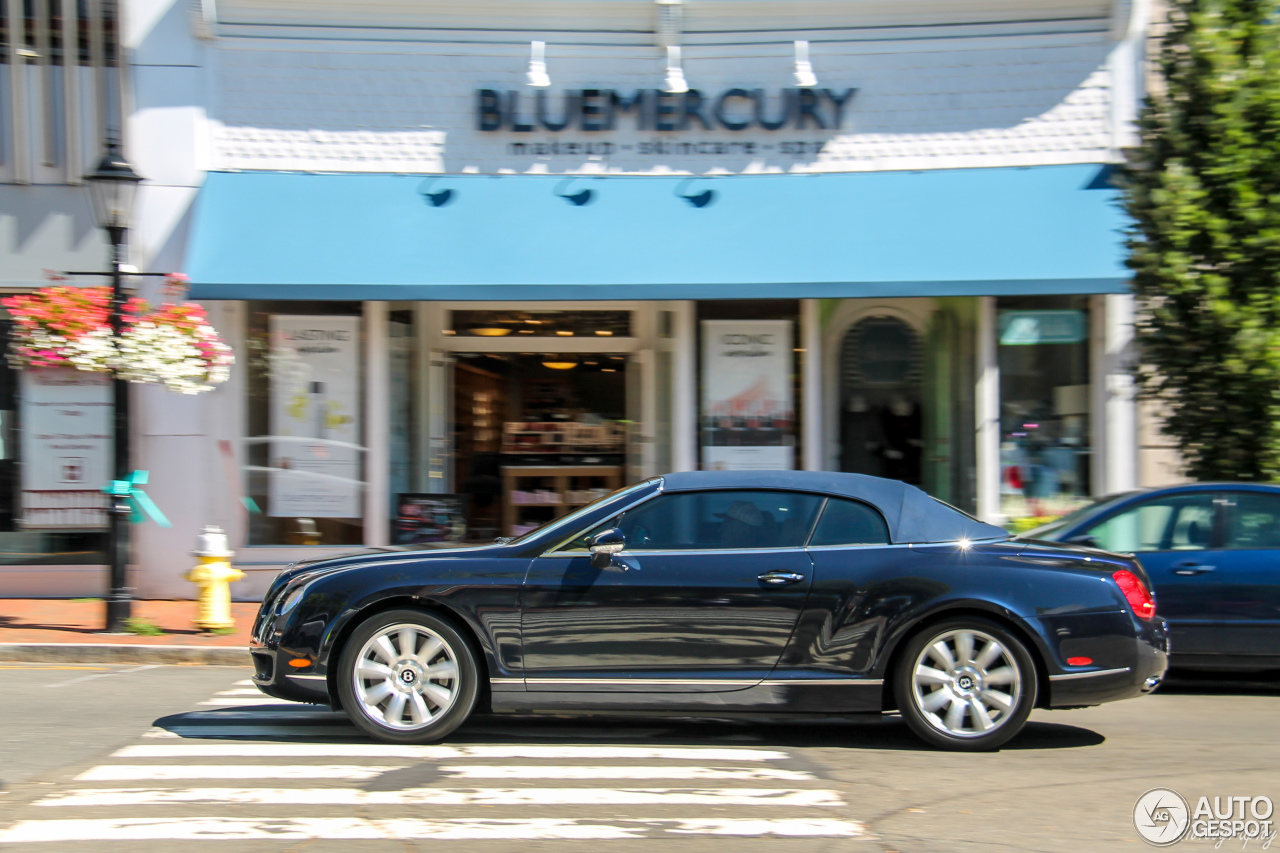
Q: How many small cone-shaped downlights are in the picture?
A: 3